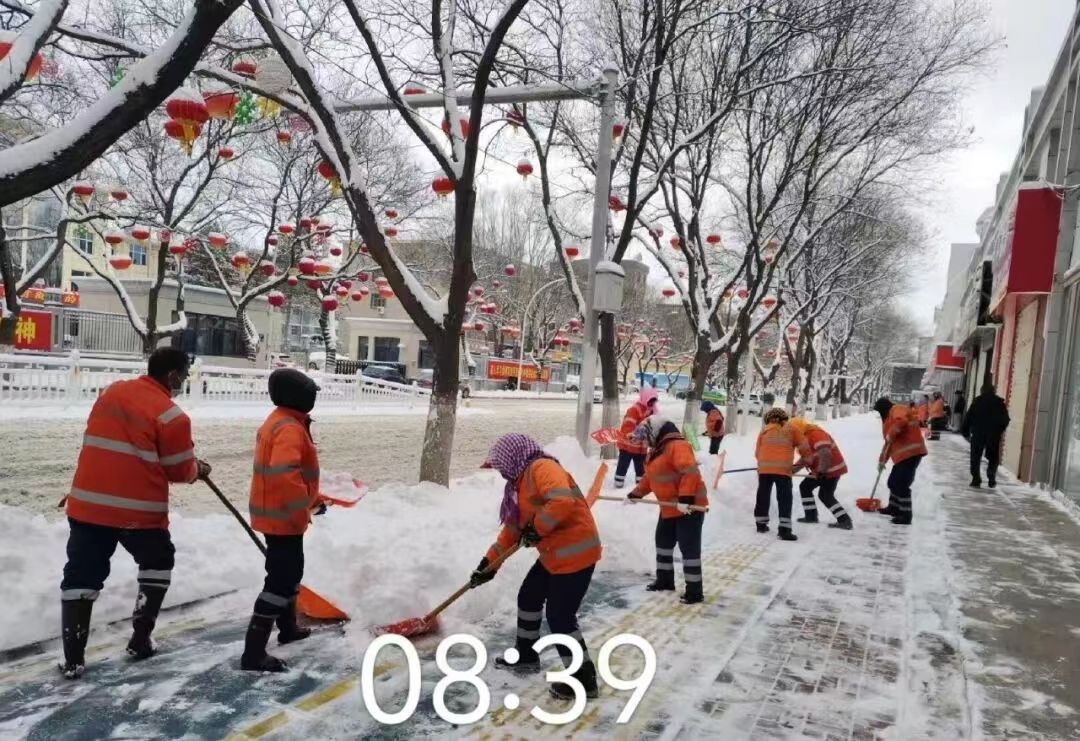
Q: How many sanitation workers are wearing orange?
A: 11